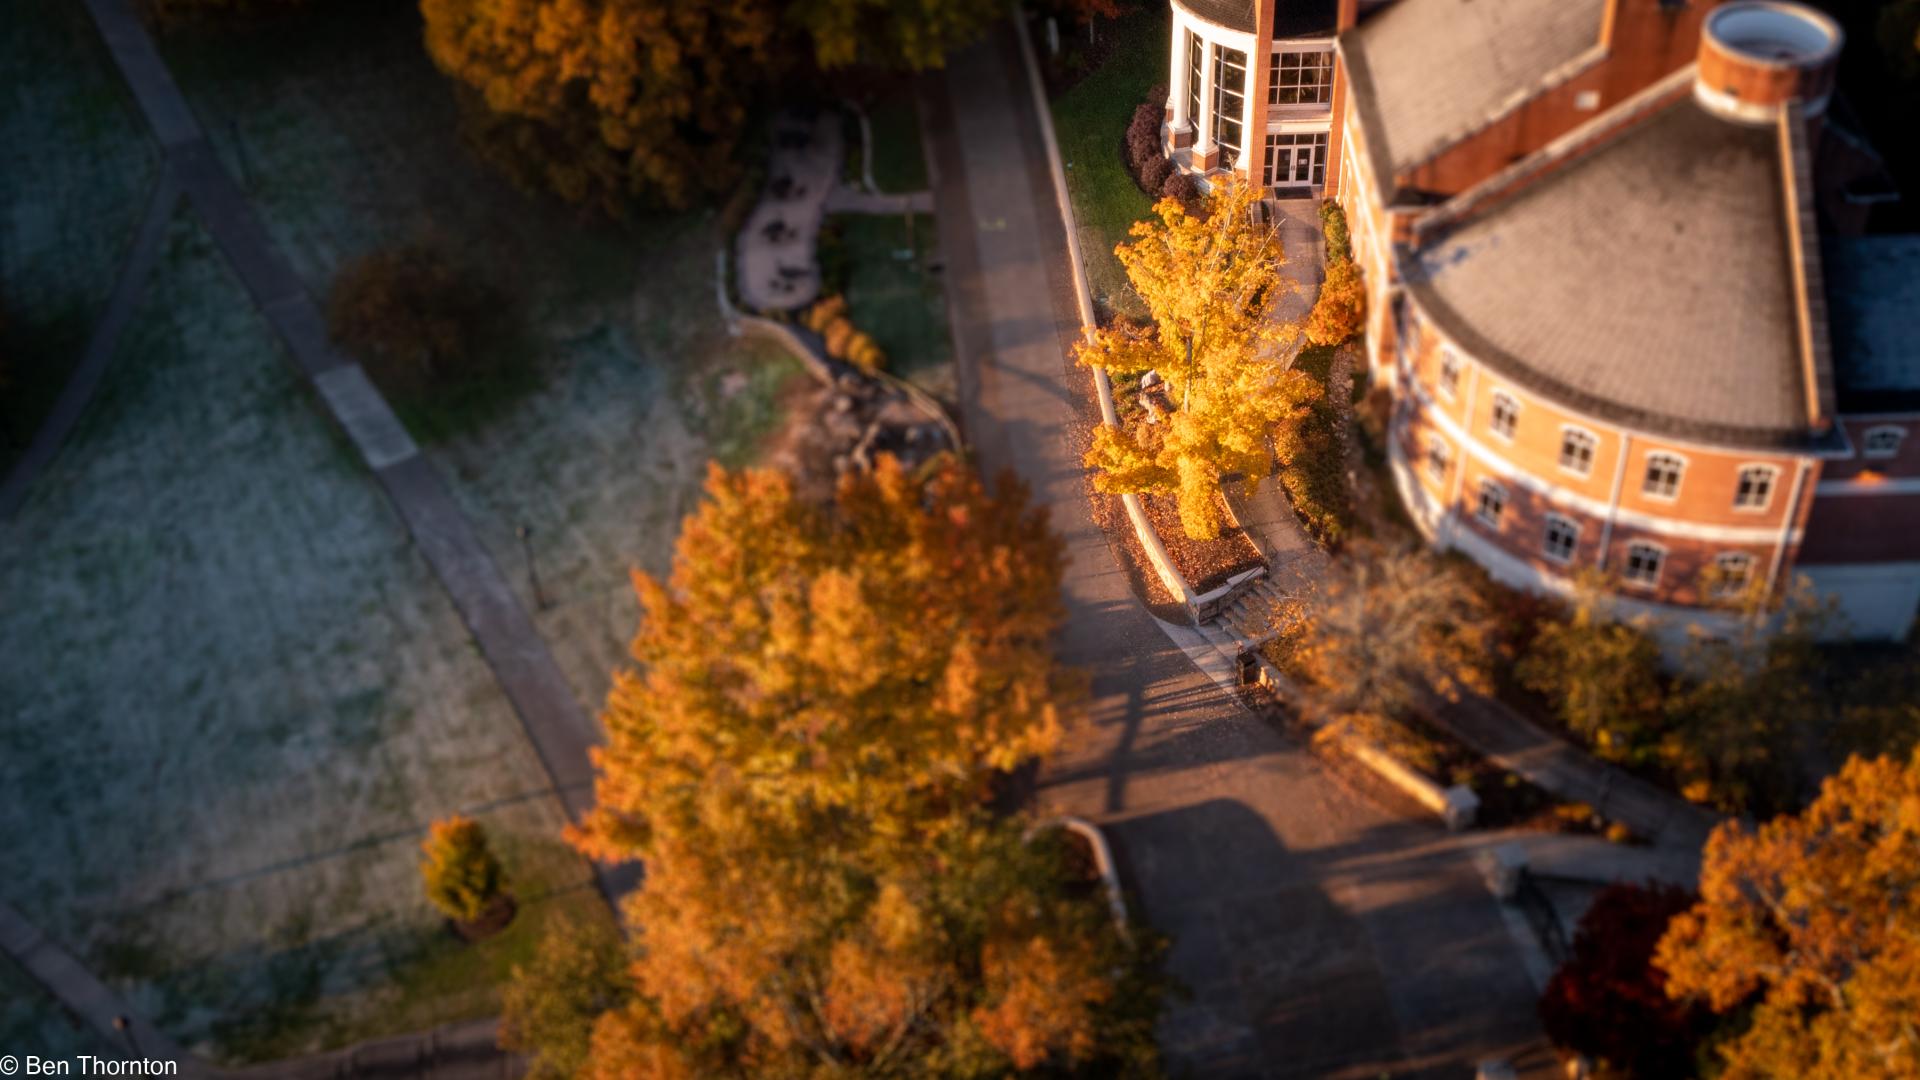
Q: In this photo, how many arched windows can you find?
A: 11